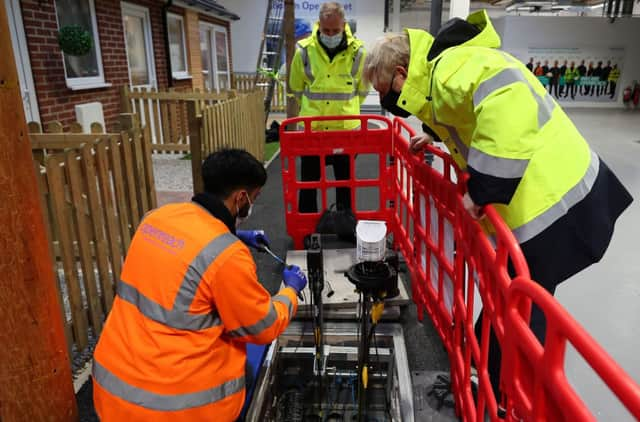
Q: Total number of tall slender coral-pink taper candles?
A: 0